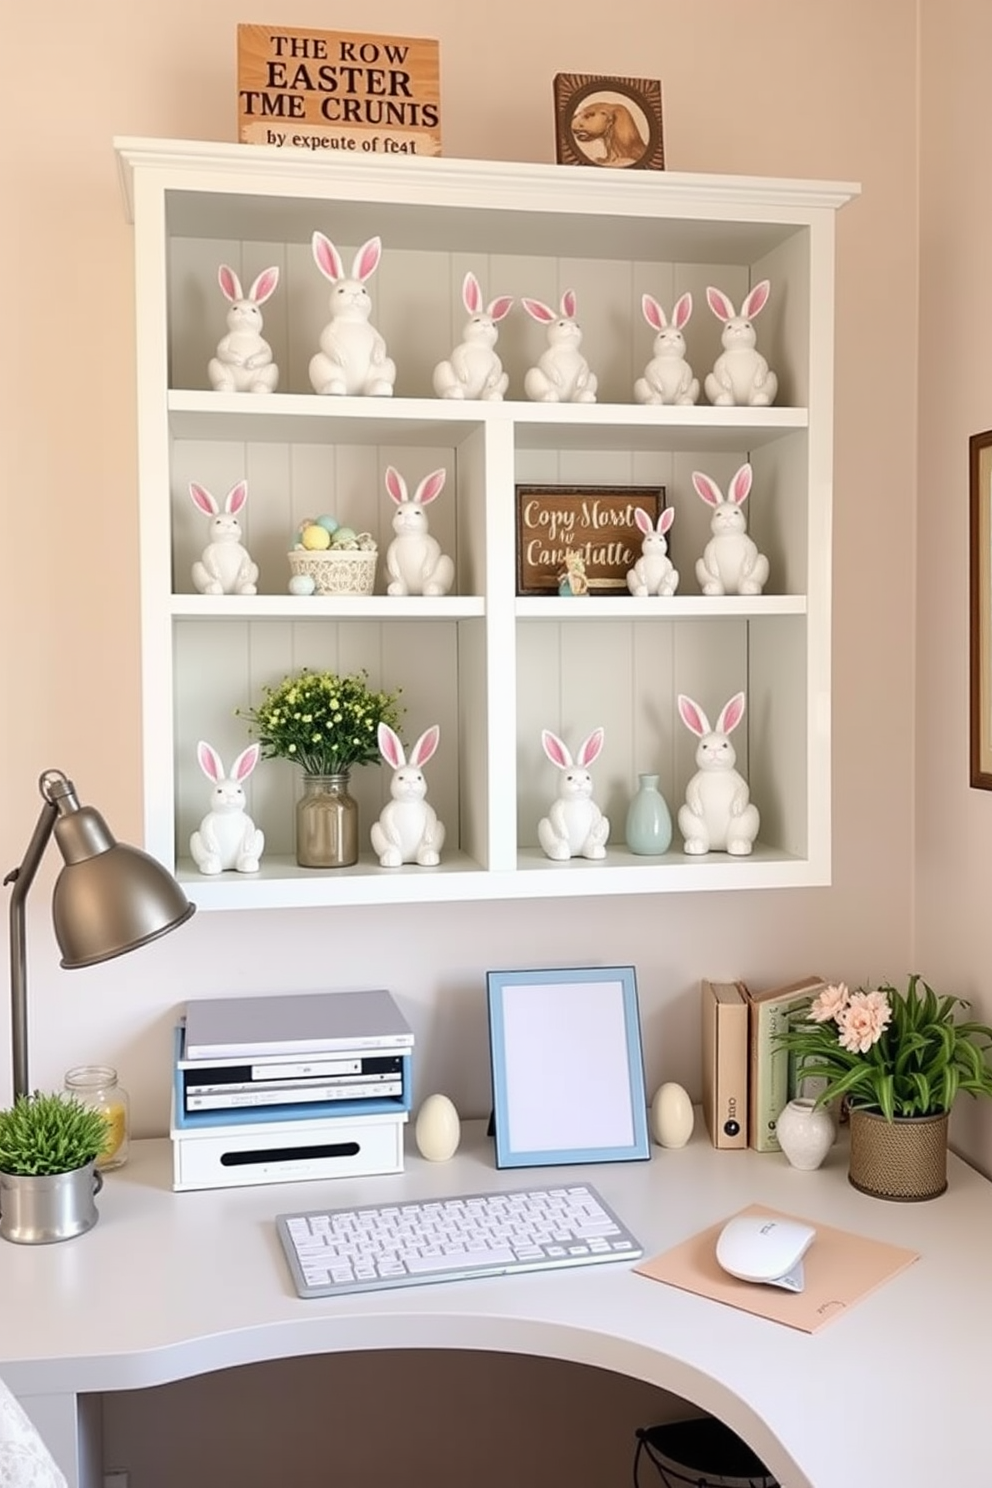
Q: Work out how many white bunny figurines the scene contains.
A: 14